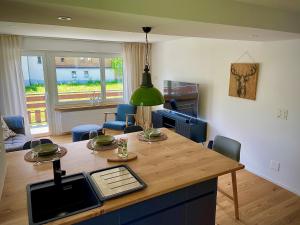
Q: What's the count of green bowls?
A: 3